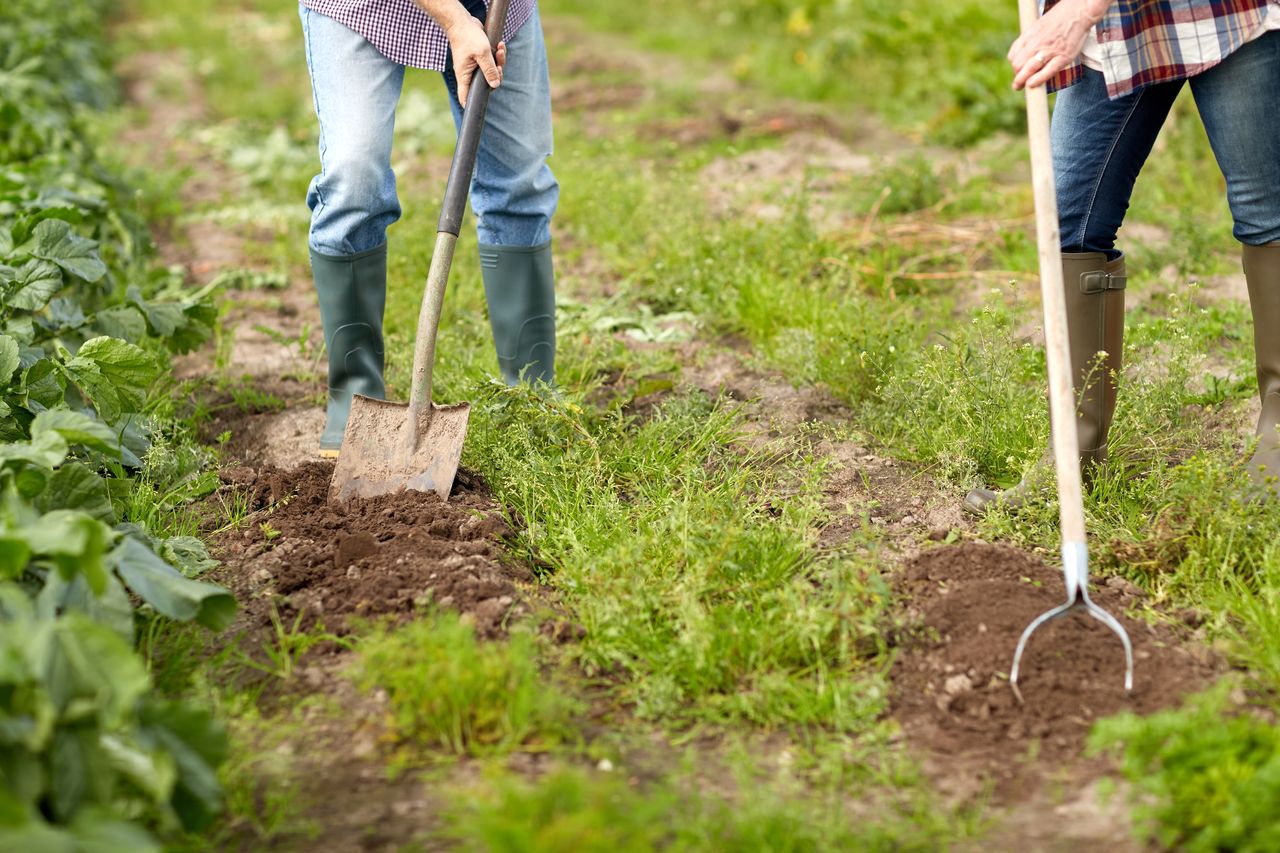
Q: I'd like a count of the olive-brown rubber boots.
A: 2